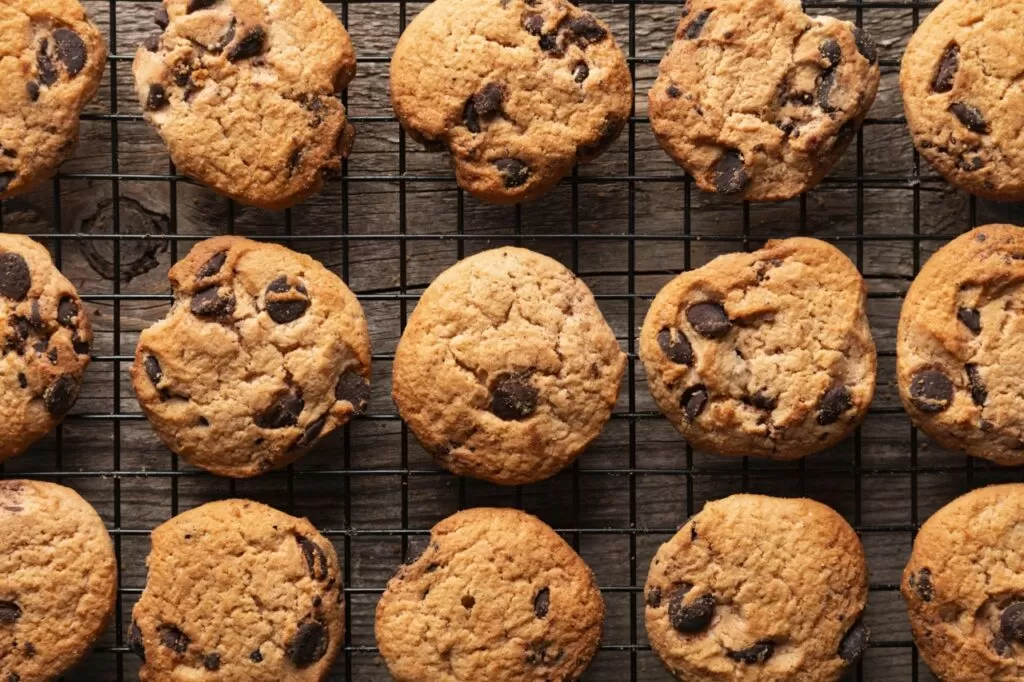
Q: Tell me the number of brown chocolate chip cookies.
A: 15